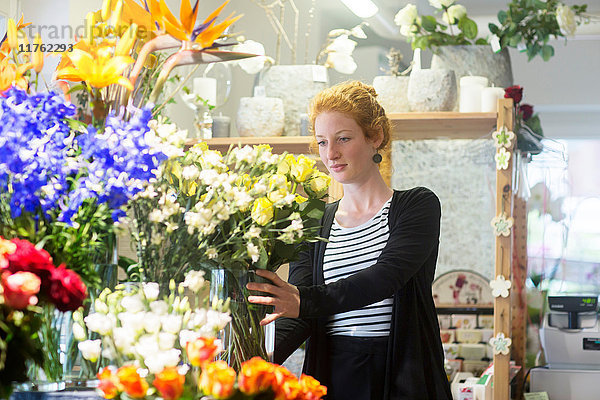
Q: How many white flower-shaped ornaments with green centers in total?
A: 4